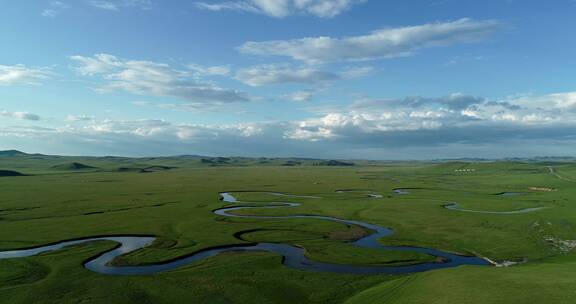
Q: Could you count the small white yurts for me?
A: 5